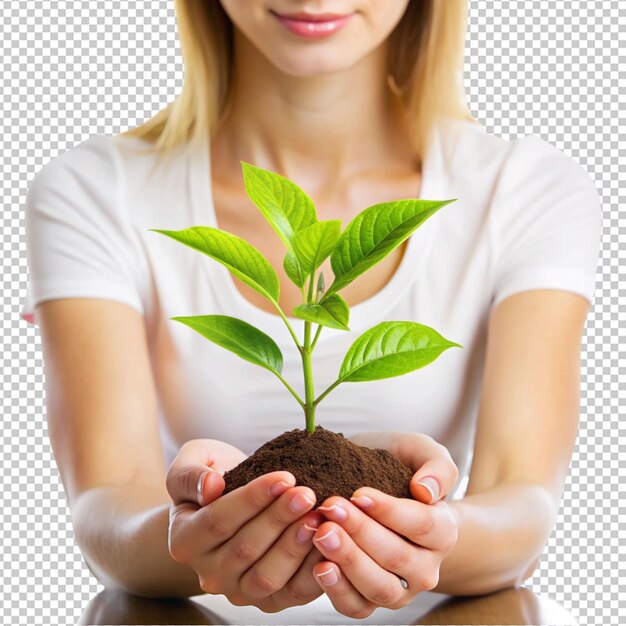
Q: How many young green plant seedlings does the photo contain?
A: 1